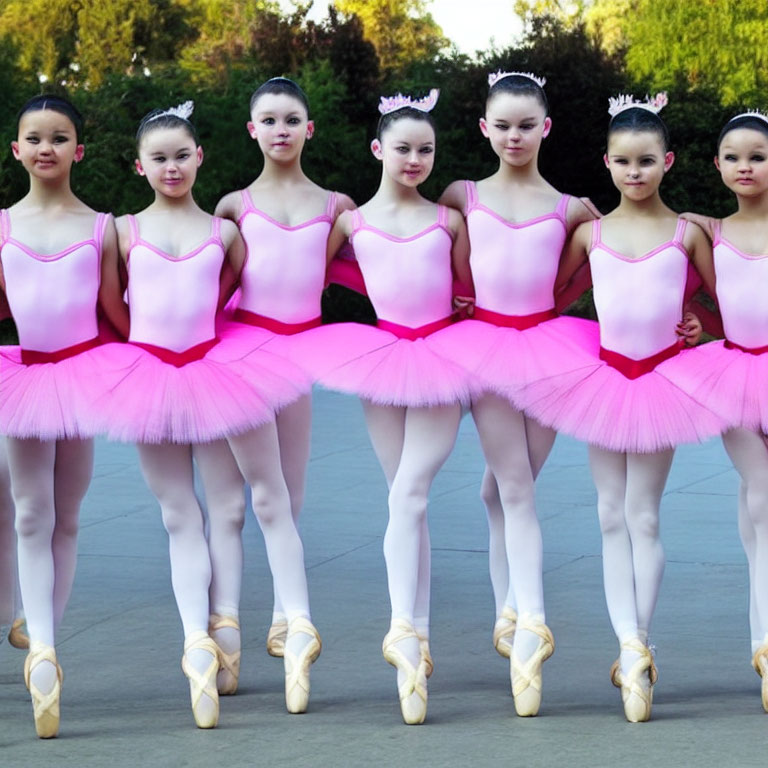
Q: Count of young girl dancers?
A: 7